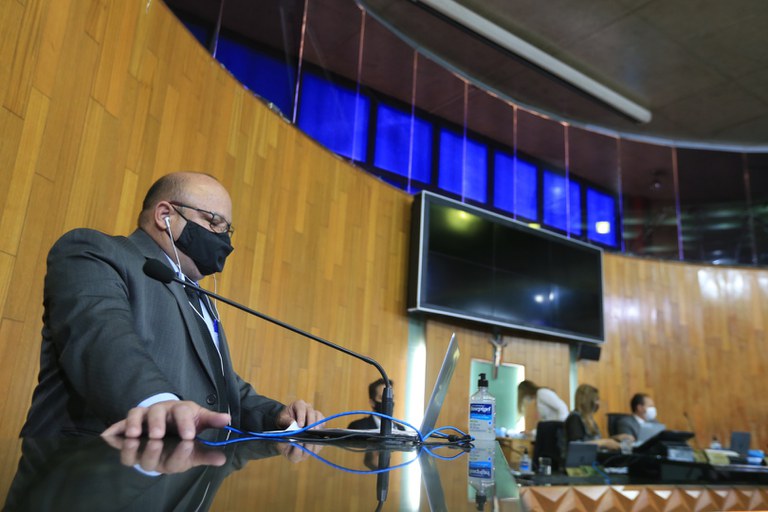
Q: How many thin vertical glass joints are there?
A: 10